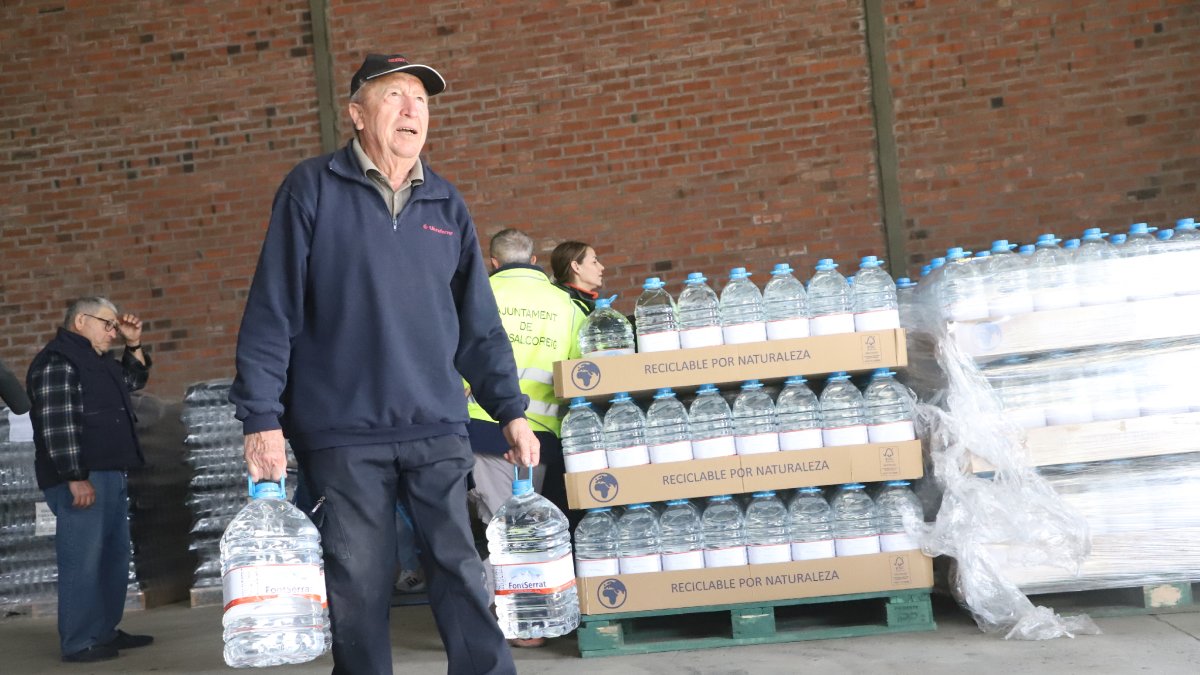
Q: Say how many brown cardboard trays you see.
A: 3